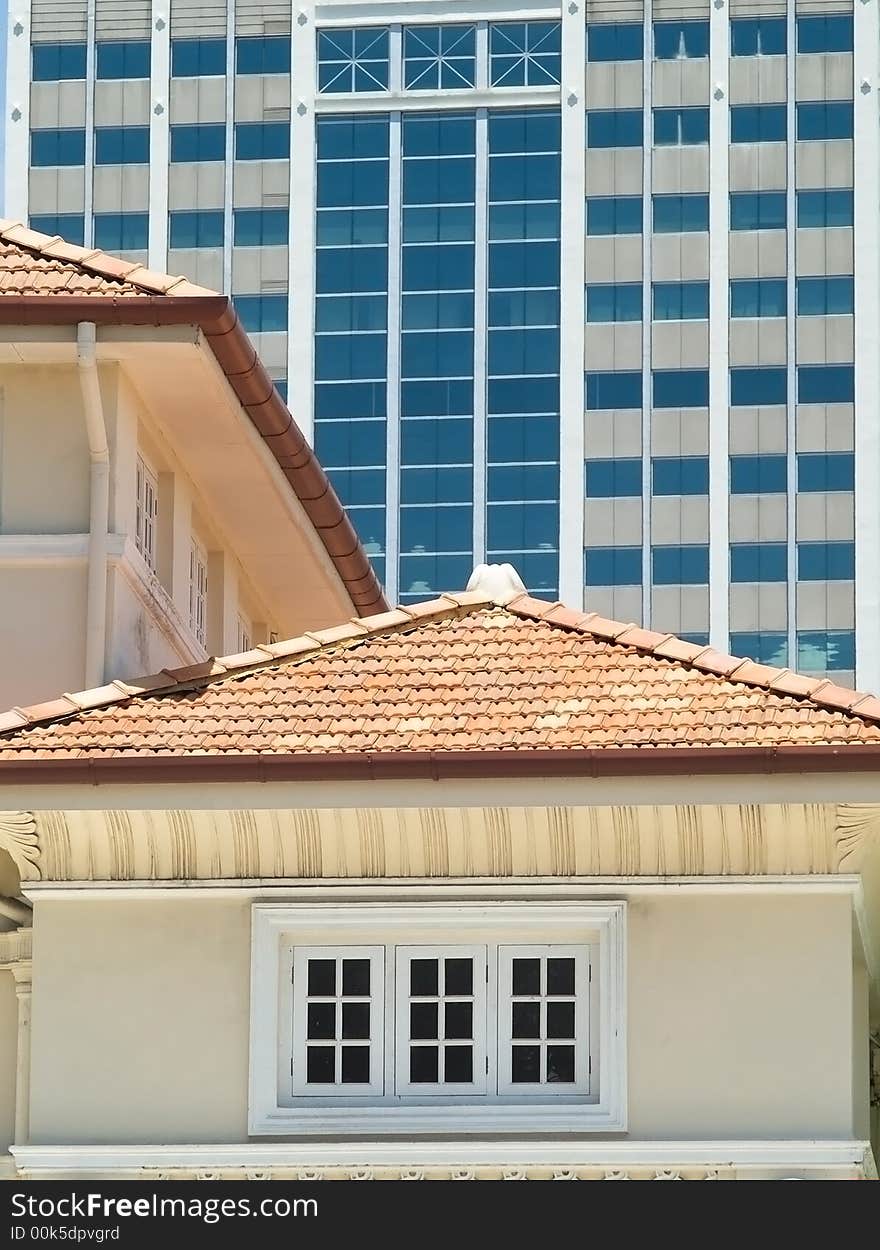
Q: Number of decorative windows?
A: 3